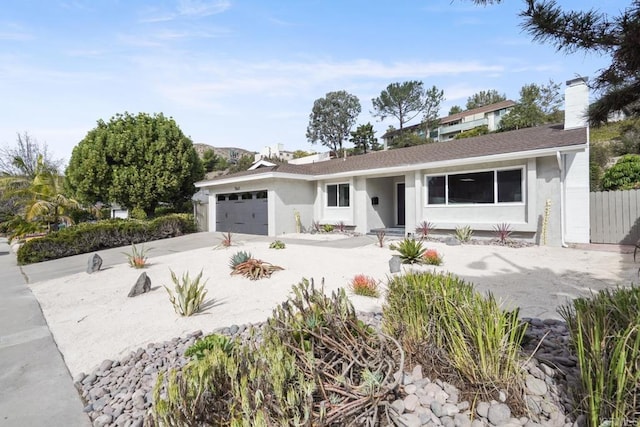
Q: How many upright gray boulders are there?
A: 3